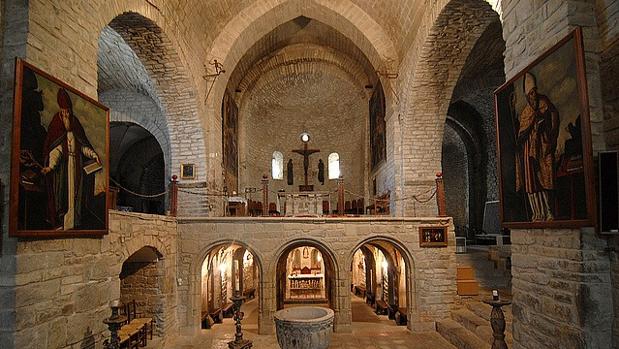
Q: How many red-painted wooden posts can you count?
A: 4